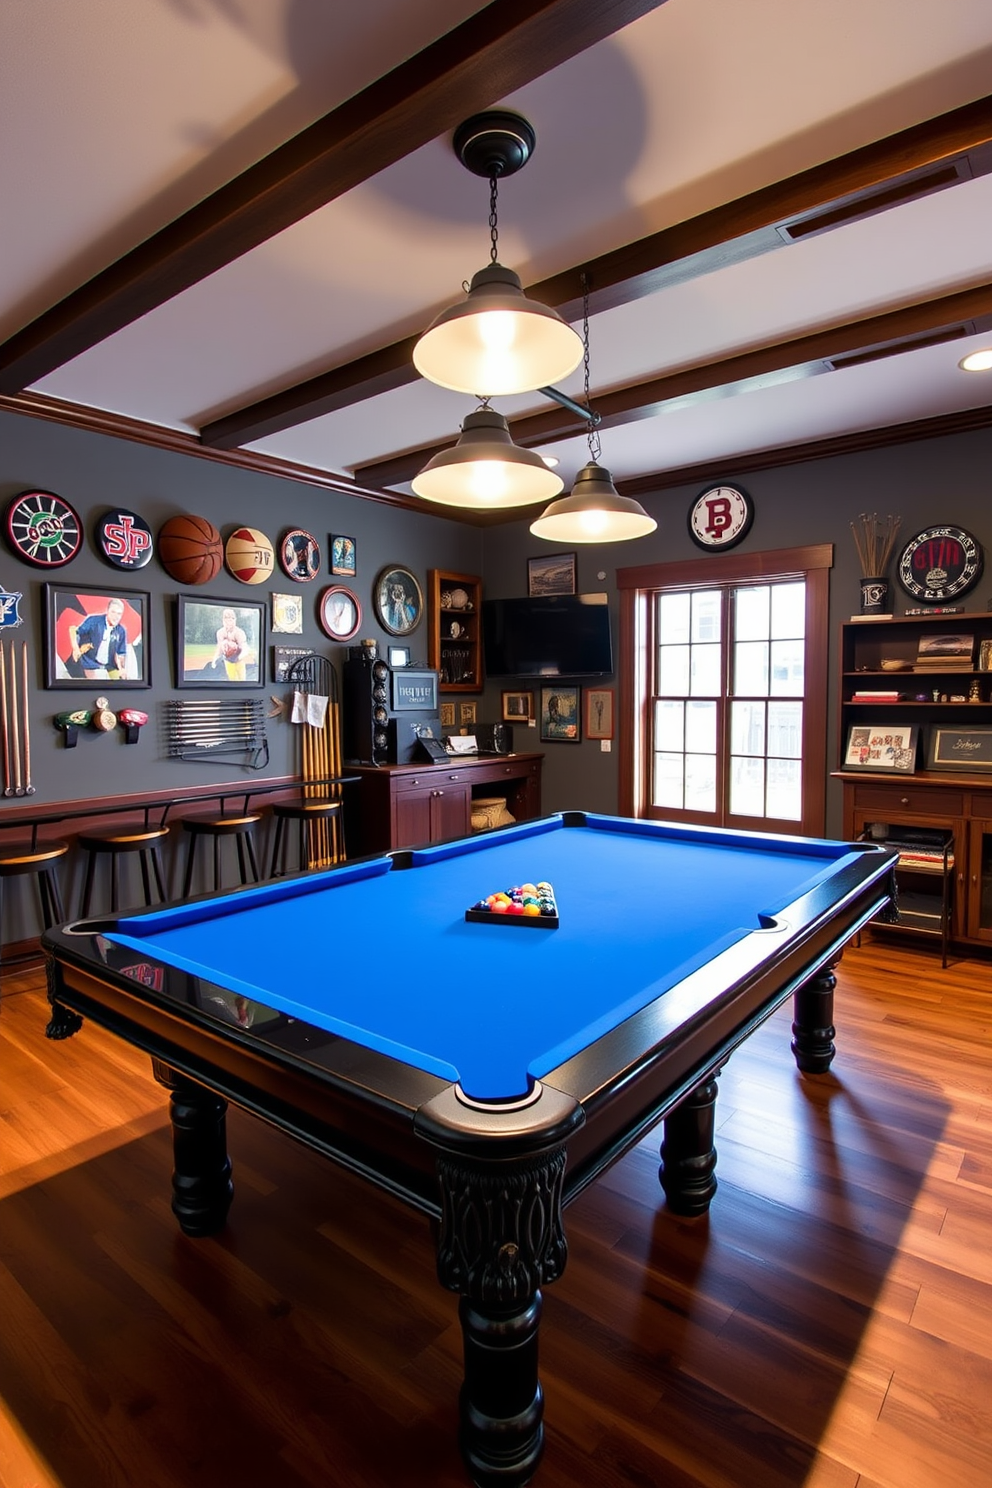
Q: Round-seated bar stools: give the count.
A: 4